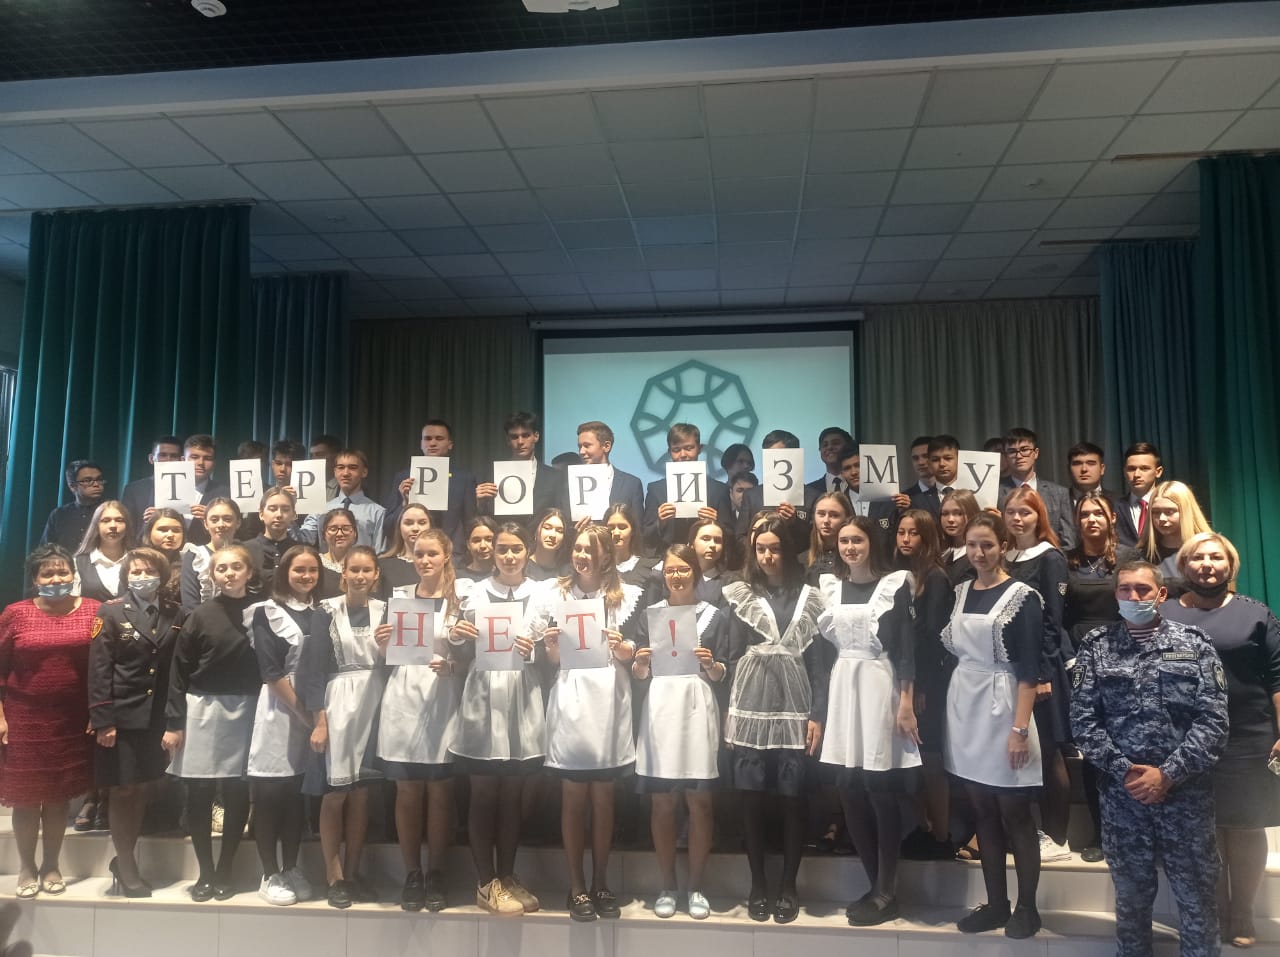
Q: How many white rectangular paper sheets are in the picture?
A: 14